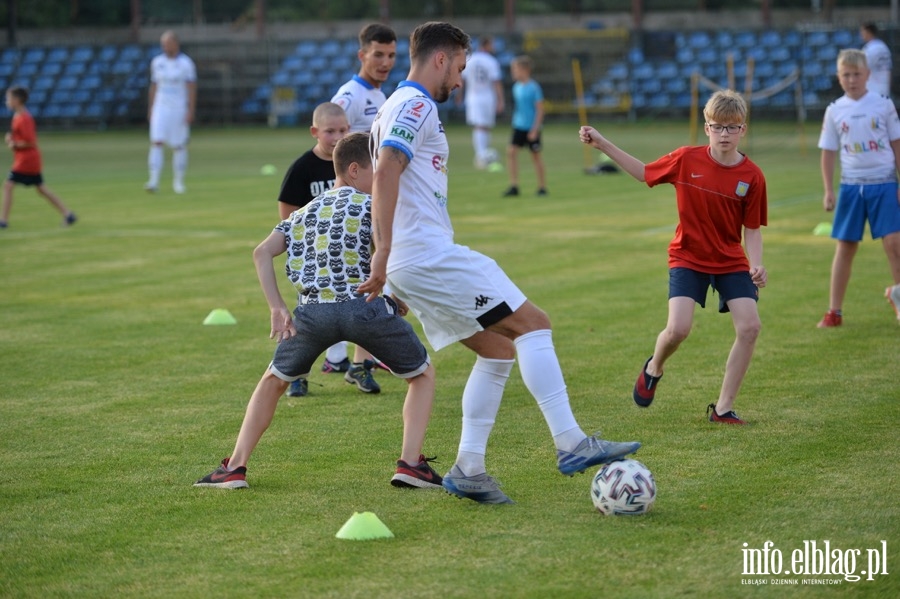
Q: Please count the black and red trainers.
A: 4